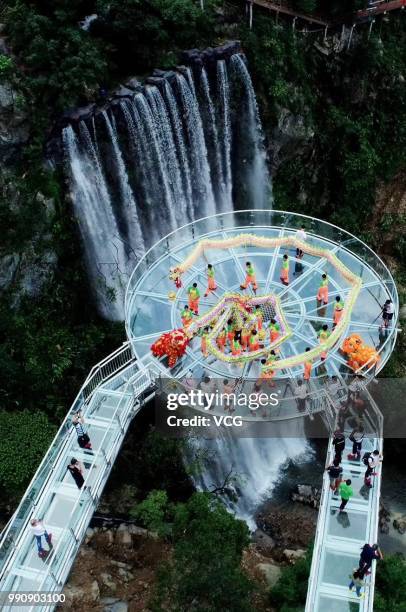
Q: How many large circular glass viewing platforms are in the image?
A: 1